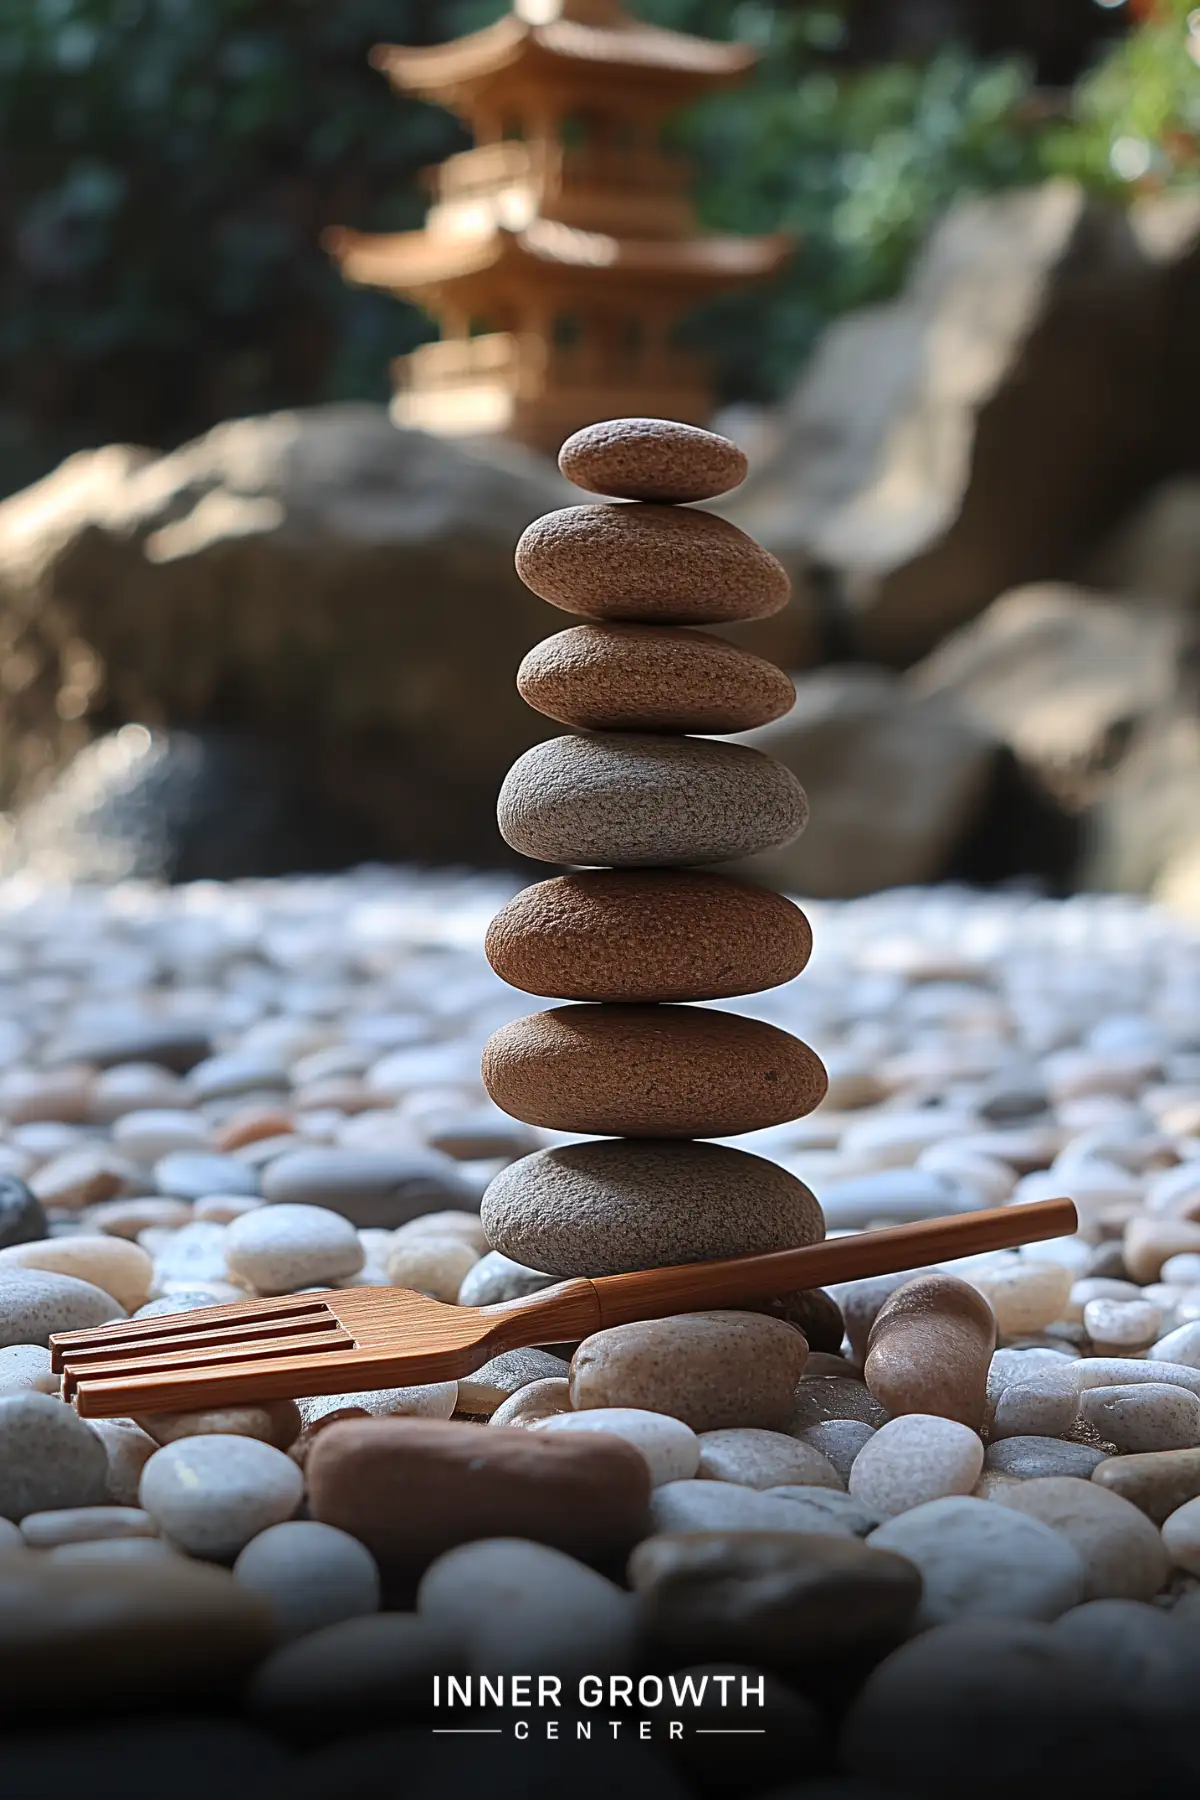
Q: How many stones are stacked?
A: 7